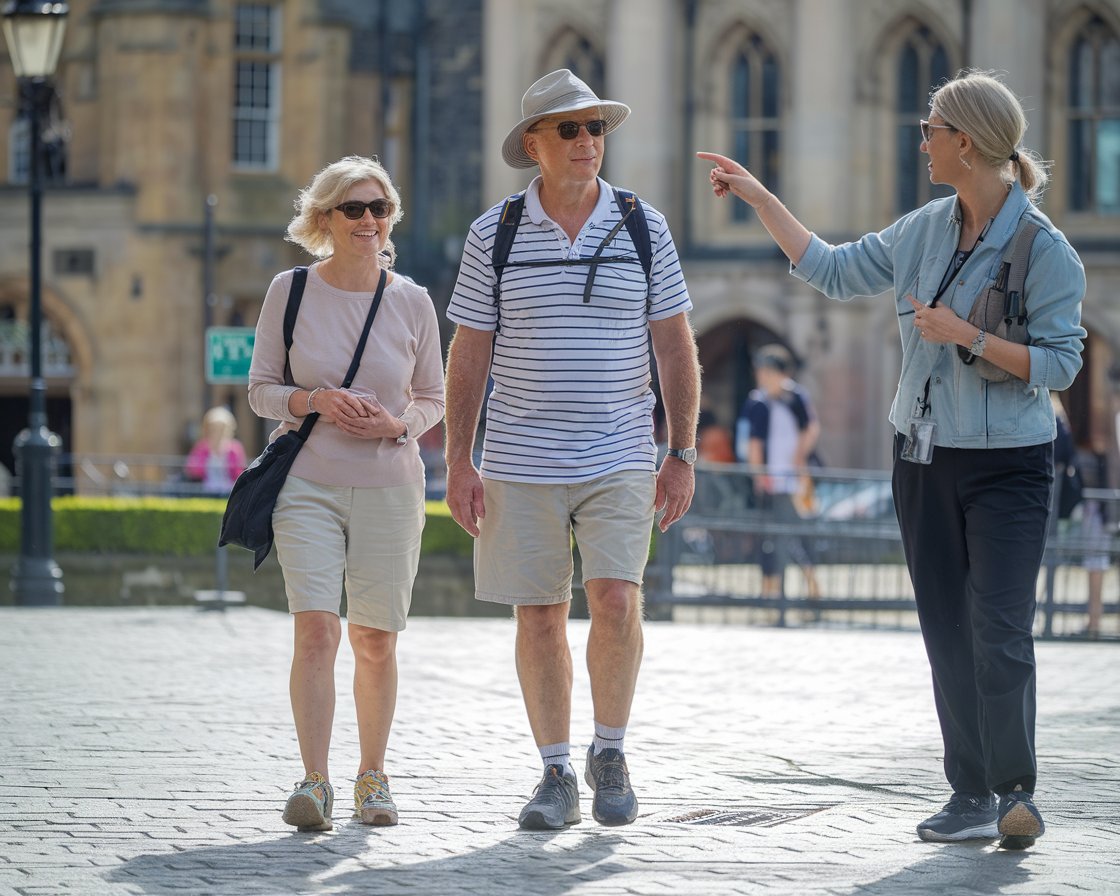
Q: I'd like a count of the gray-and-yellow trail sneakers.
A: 2